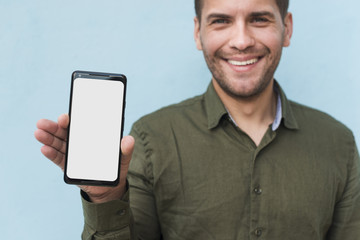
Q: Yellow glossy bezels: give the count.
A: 0